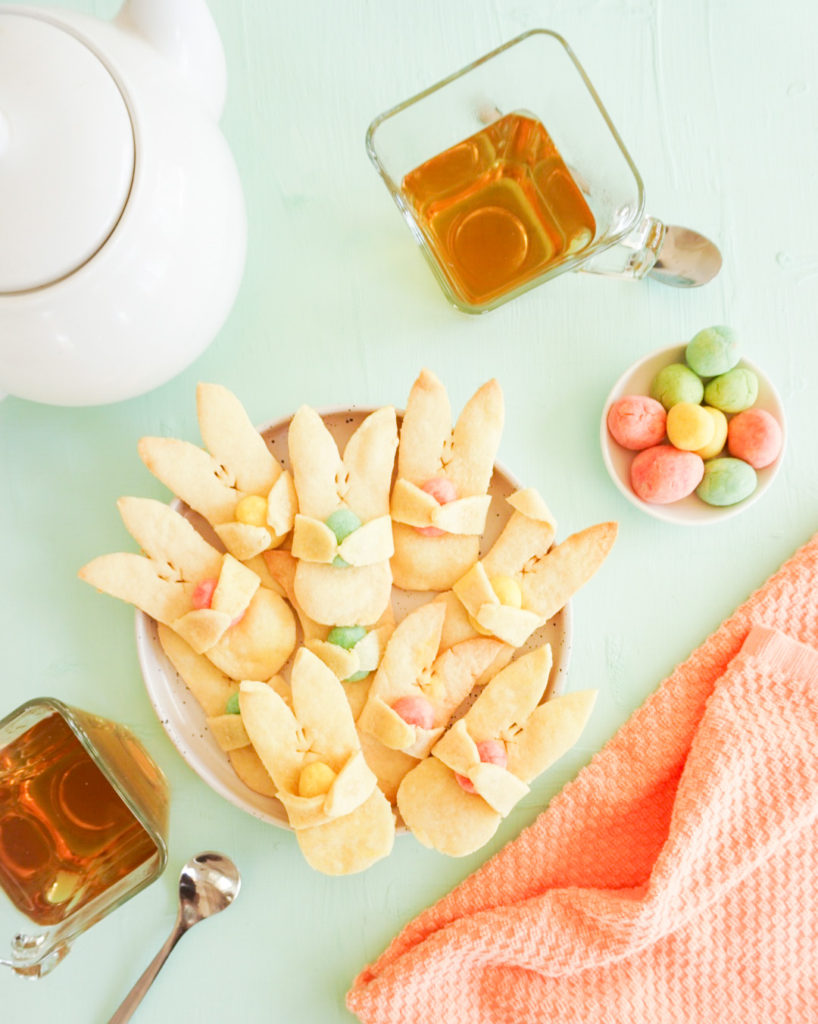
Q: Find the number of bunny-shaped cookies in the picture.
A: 10